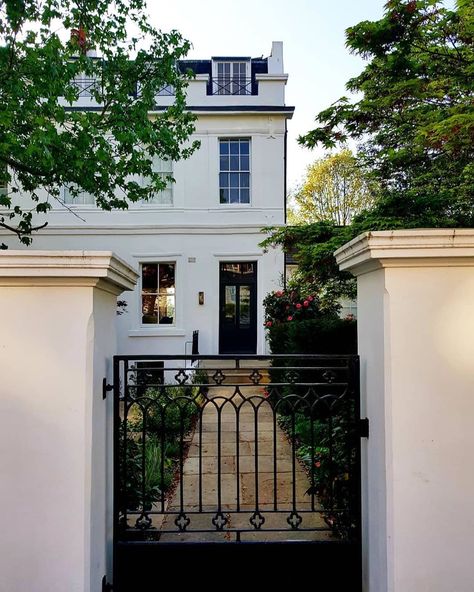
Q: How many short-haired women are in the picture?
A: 0